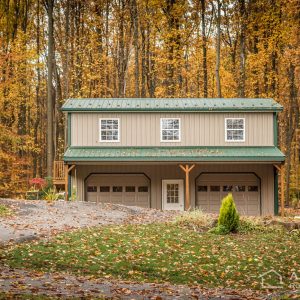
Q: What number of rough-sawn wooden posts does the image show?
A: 3